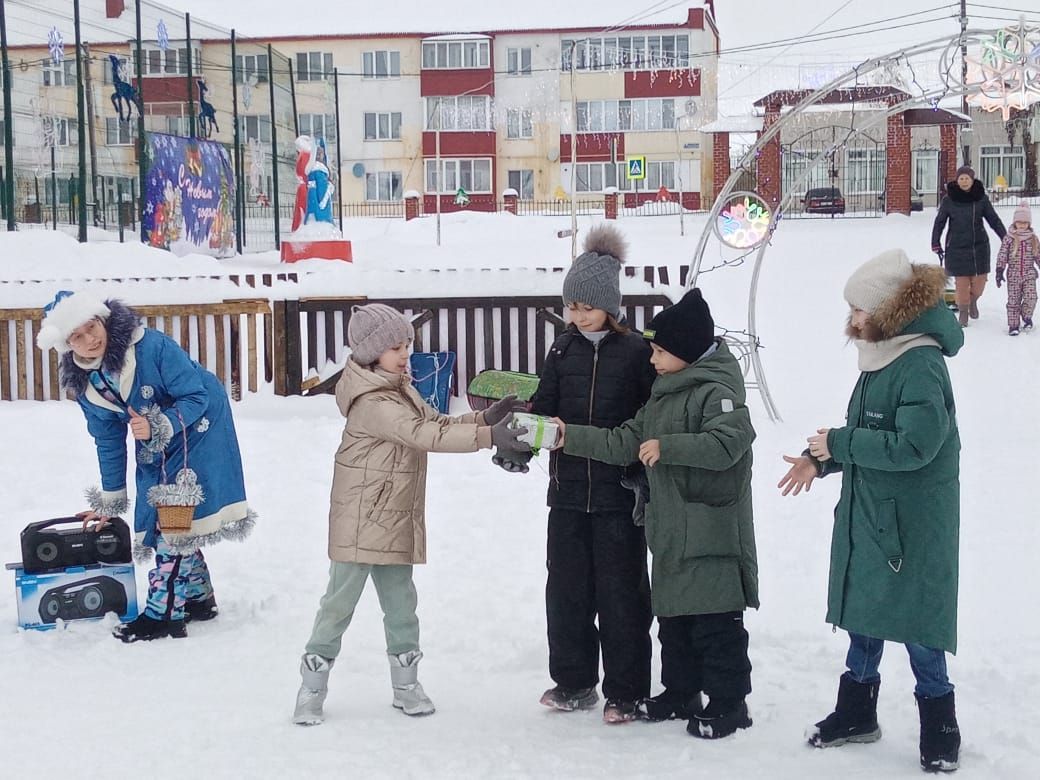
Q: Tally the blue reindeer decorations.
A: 2